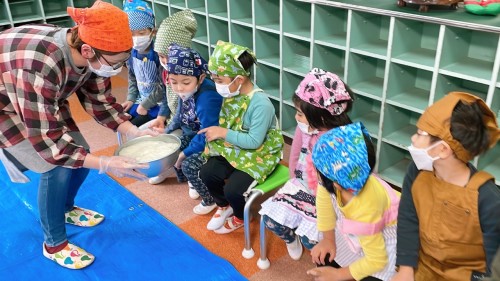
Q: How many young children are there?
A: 7